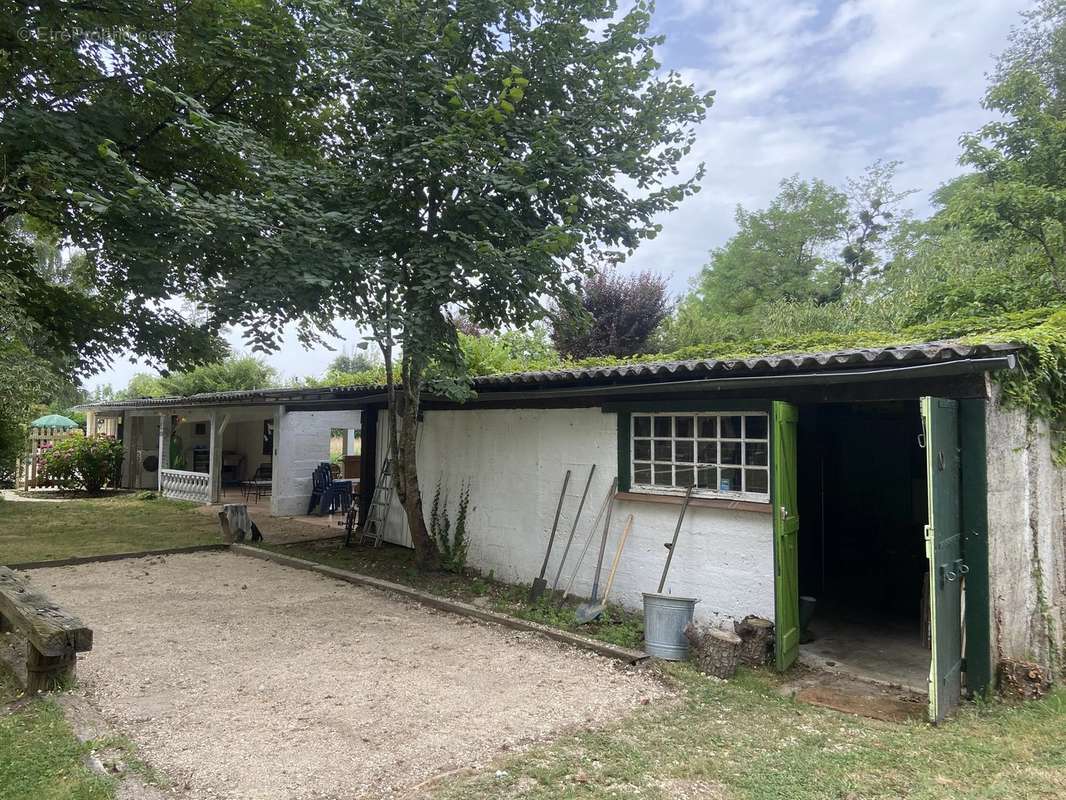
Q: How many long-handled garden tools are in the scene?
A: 6